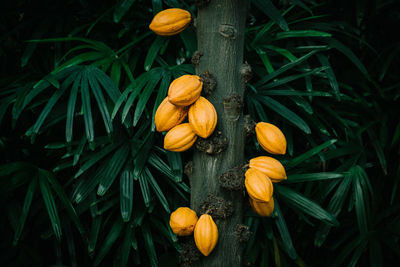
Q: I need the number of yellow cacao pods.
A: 11